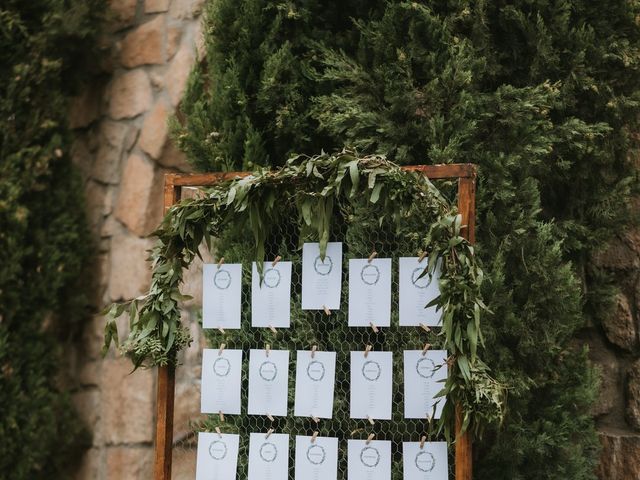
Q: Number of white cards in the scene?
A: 15